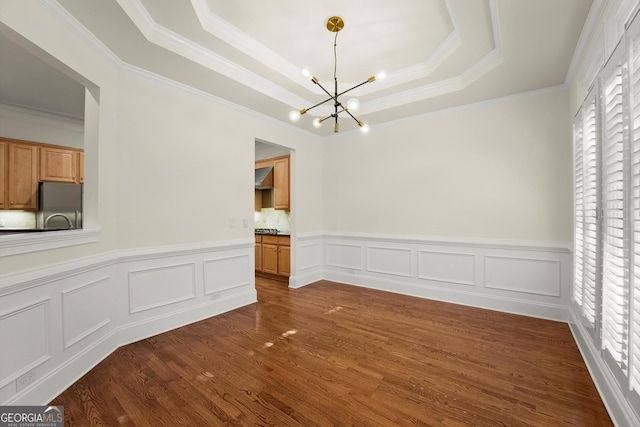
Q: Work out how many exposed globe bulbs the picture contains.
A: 6